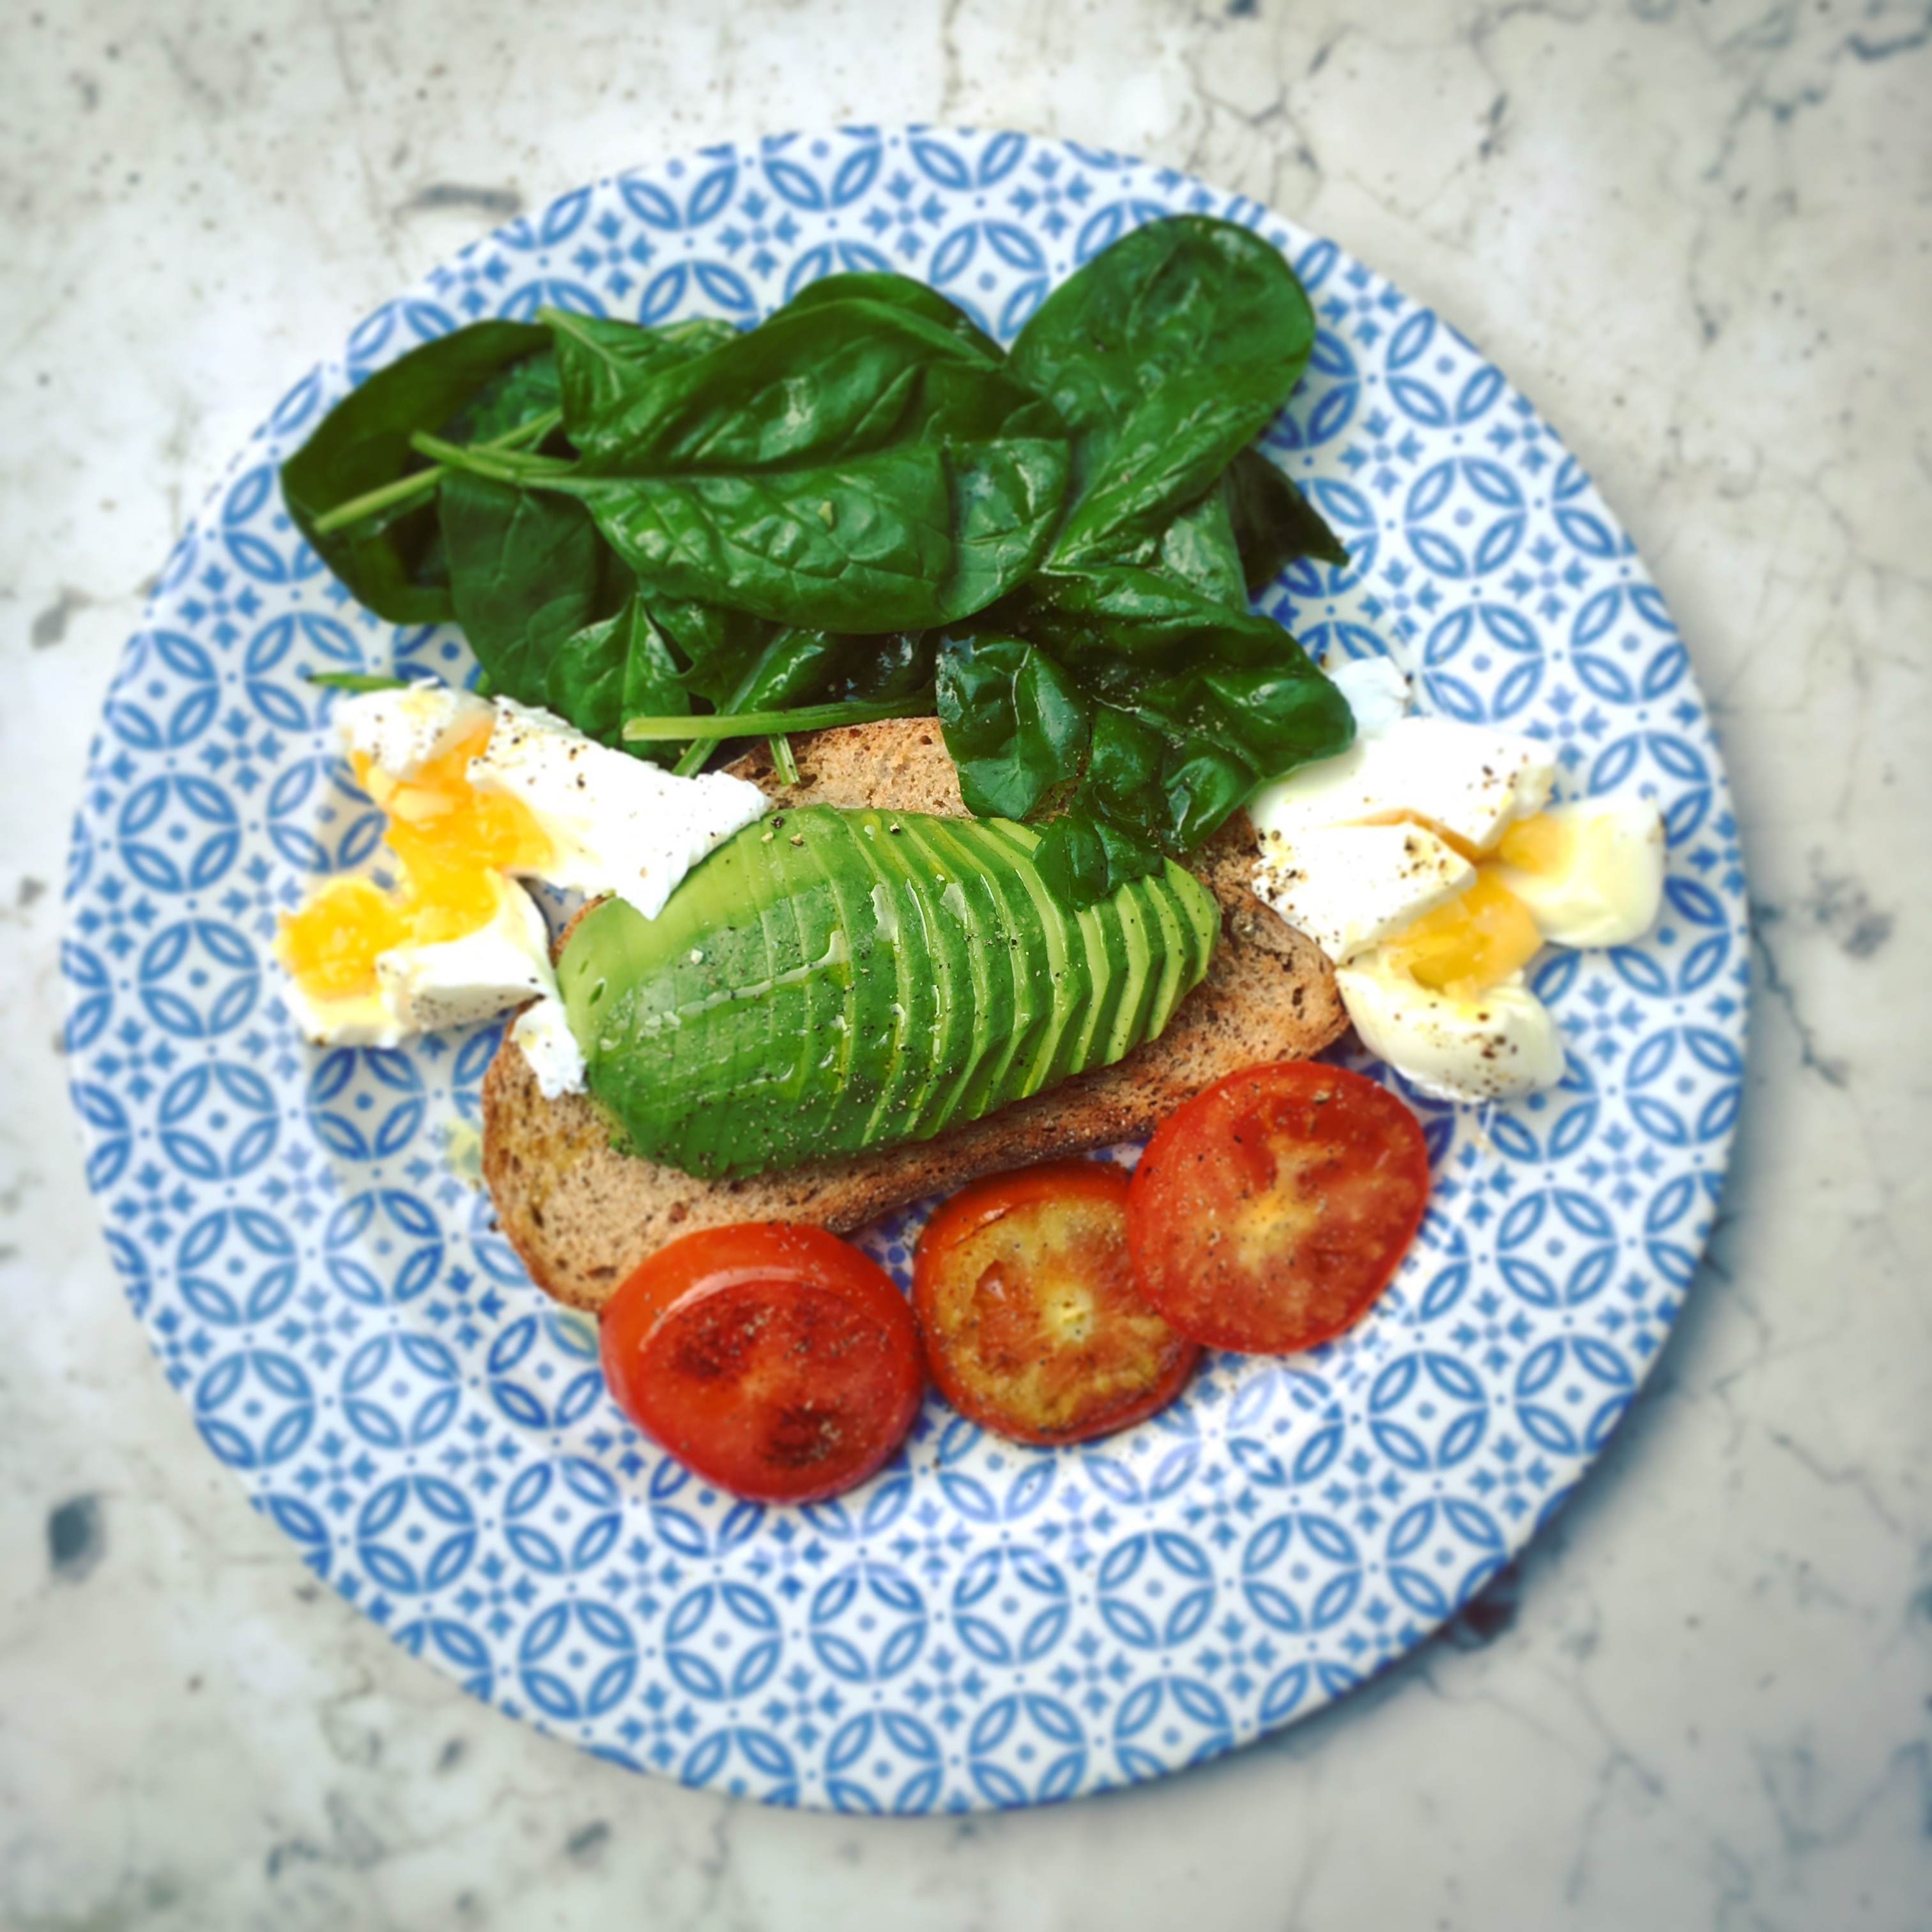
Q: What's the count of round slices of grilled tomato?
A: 3